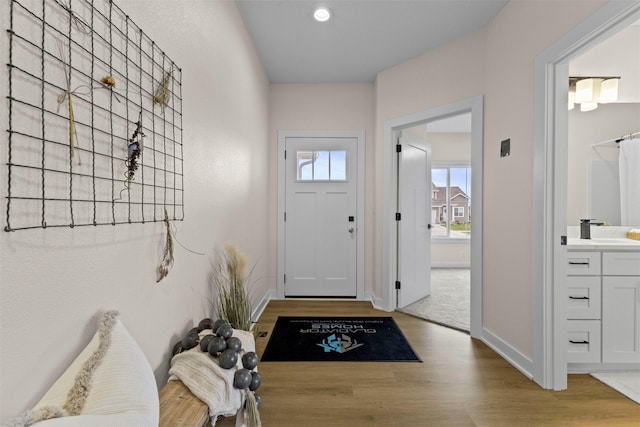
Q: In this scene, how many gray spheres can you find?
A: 14